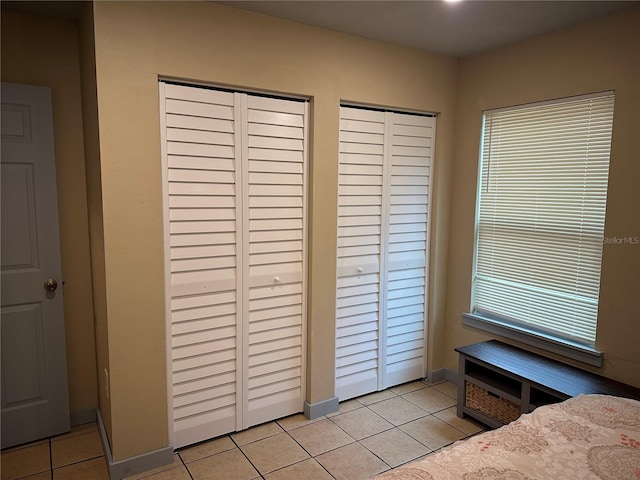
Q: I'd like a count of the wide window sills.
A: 1